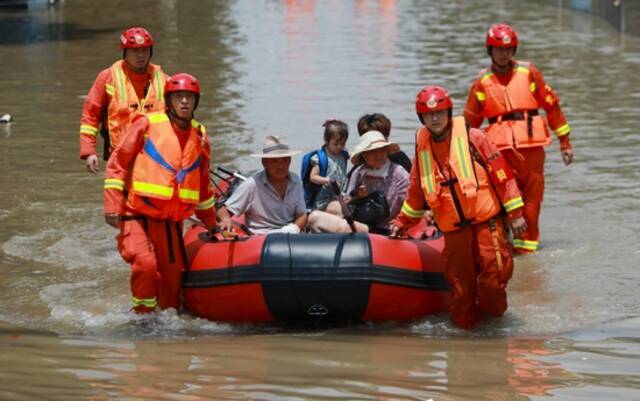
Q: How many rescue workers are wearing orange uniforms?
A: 4